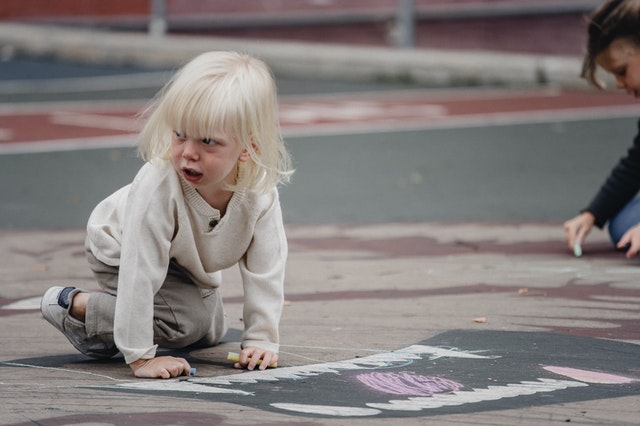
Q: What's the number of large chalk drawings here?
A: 1